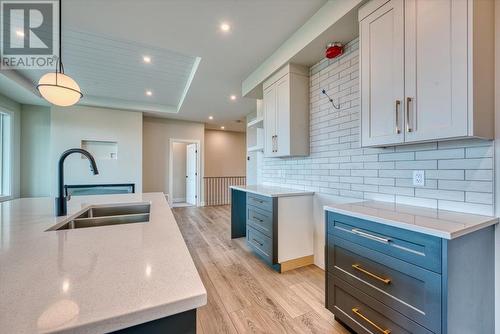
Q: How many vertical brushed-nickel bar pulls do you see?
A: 4